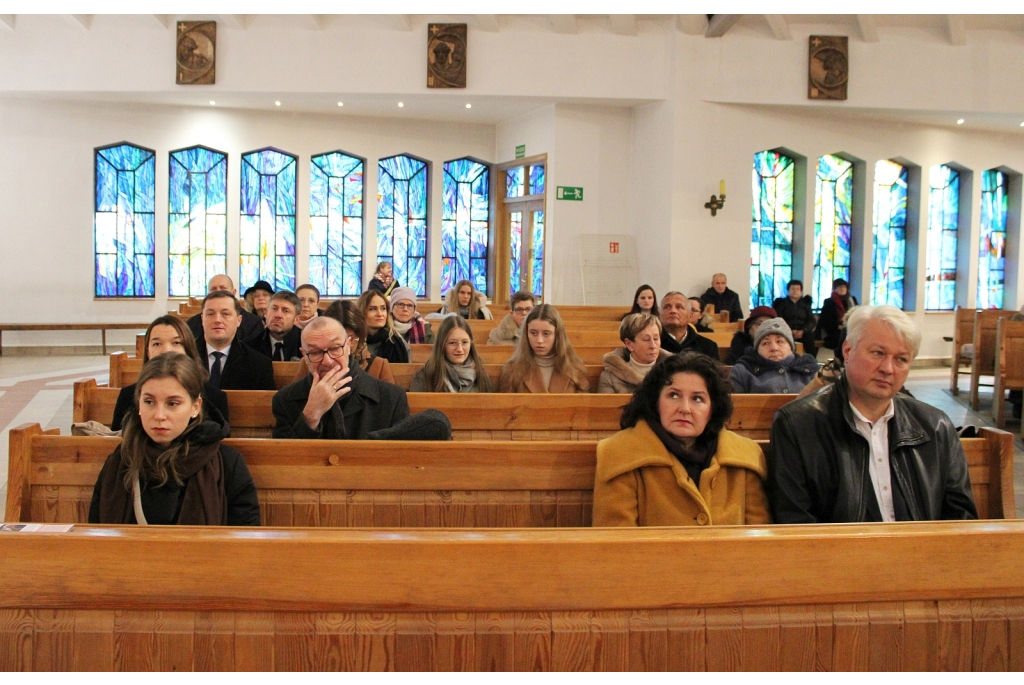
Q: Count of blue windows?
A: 11